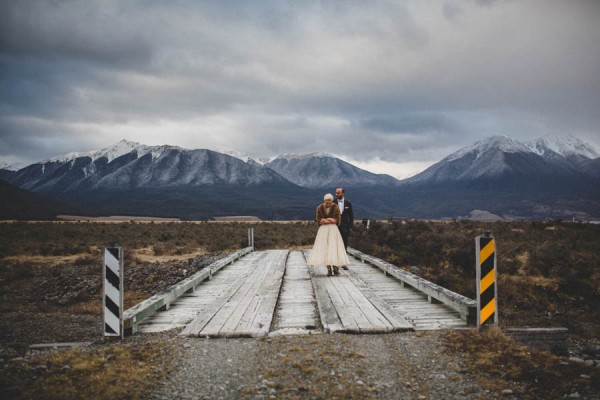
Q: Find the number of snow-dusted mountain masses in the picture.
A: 3